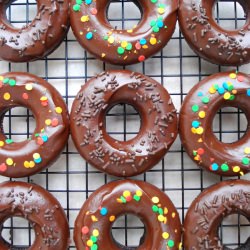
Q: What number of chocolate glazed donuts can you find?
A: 9